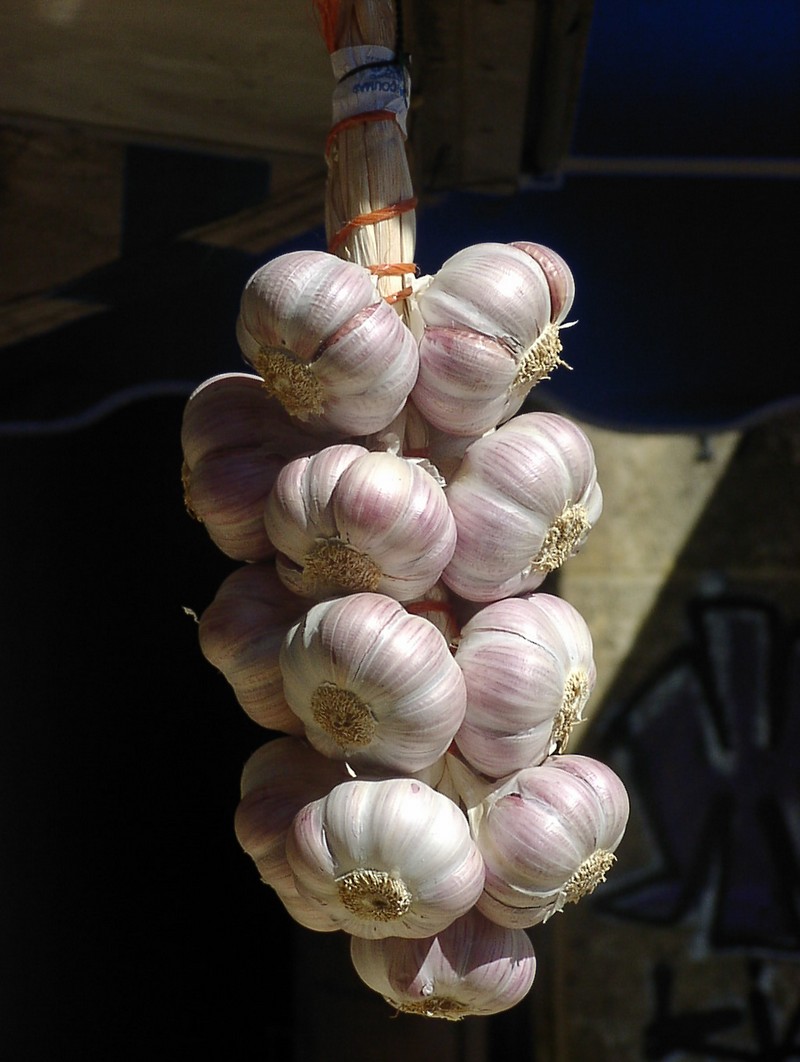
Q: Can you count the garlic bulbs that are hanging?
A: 12